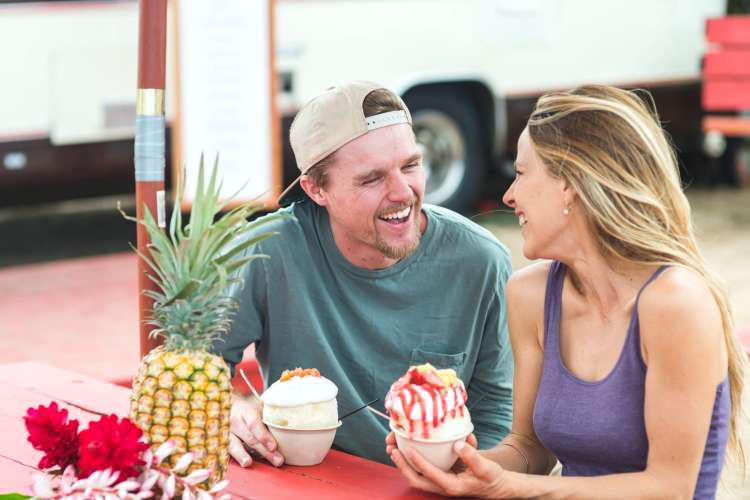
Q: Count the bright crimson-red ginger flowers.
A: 2